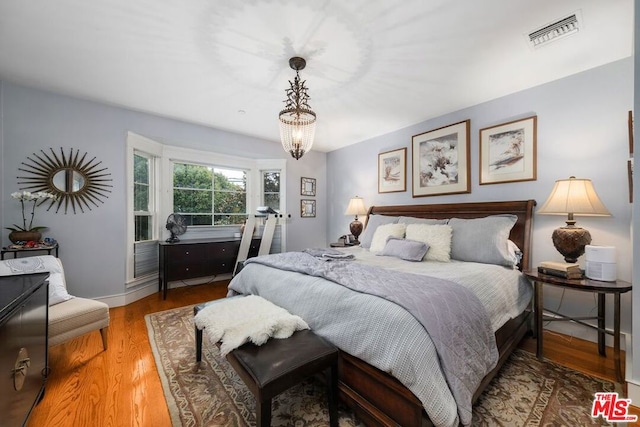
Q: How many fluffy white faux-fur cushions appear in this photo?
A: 2